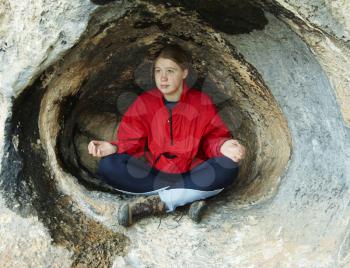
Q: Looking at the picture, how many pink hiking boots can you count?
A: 0